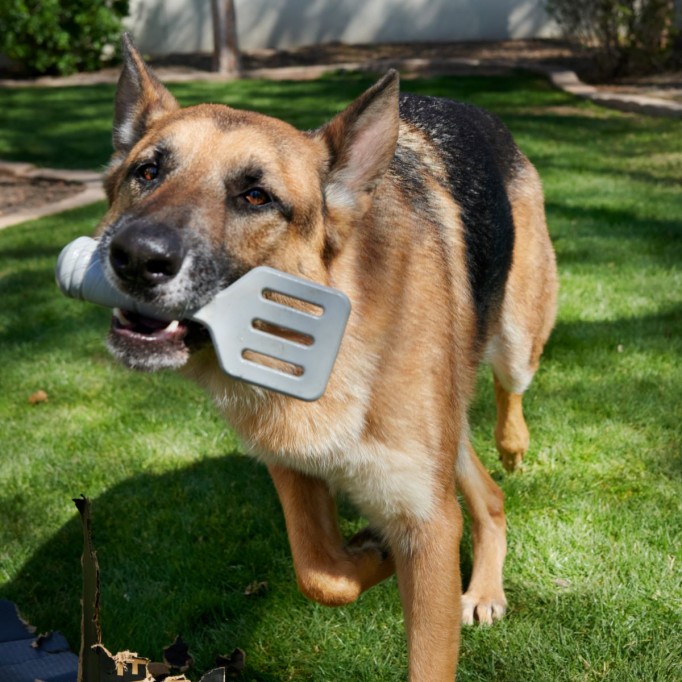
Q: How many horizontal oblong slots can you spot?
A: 3